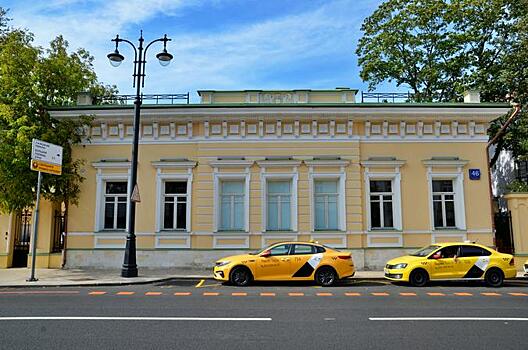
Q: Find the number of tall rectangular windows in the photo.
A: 7